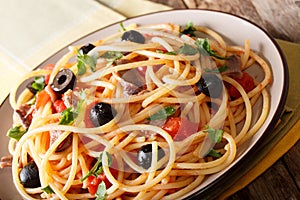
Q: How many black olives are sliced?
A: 1